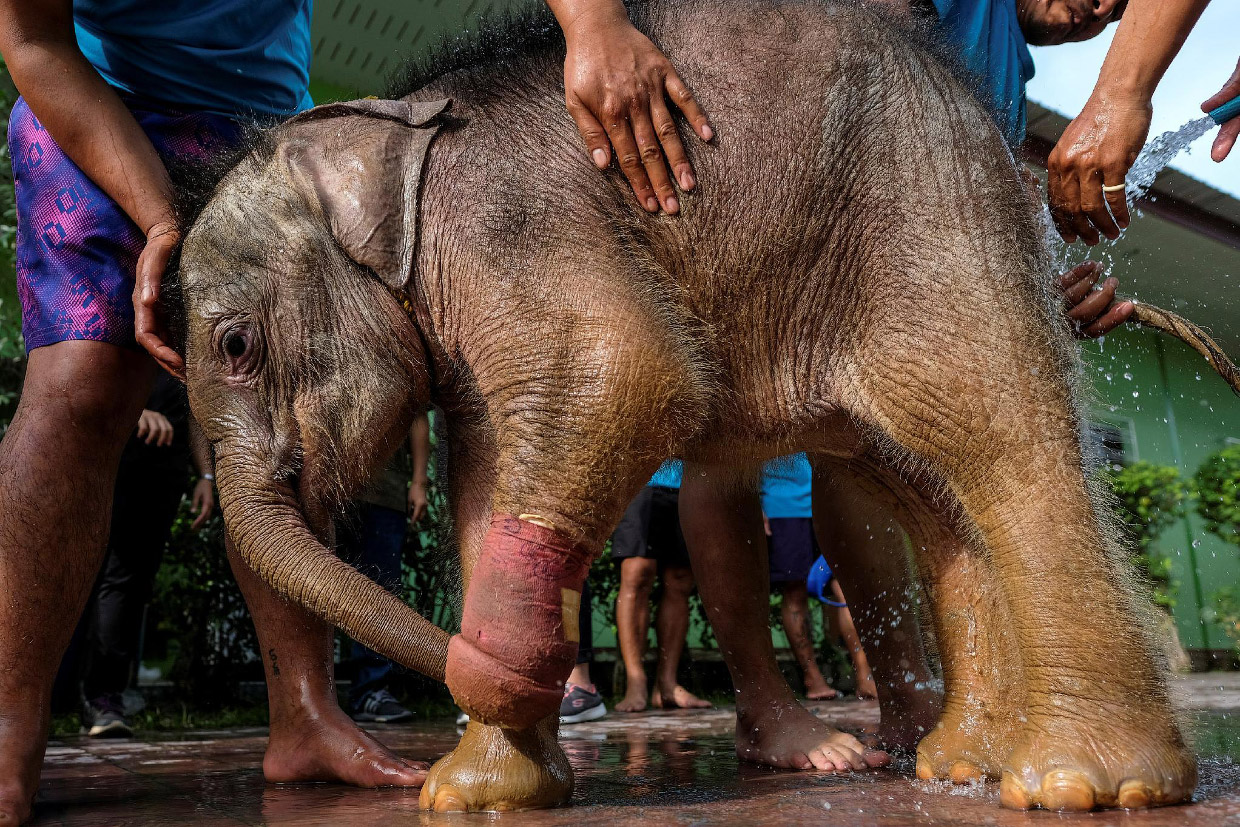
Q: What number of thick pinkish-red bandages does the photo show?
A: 1